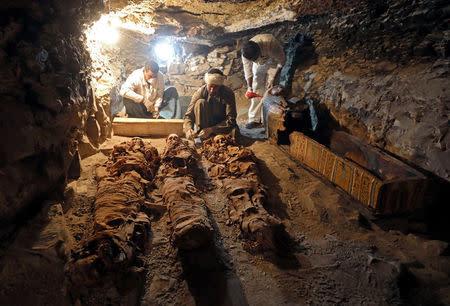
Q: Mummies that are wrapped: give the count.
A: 3